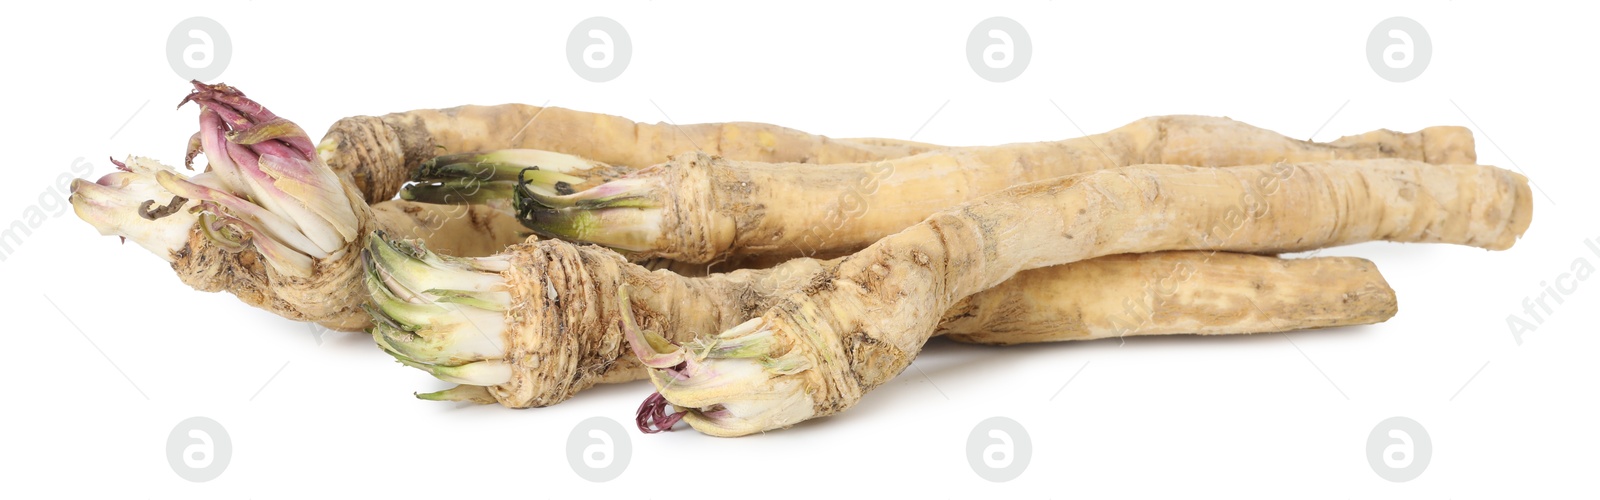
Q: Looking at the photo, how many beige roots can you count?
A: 5